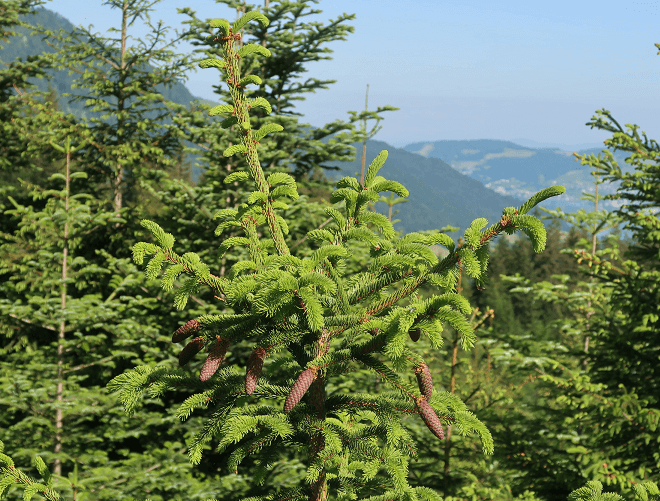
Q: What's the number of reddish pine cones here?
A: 8